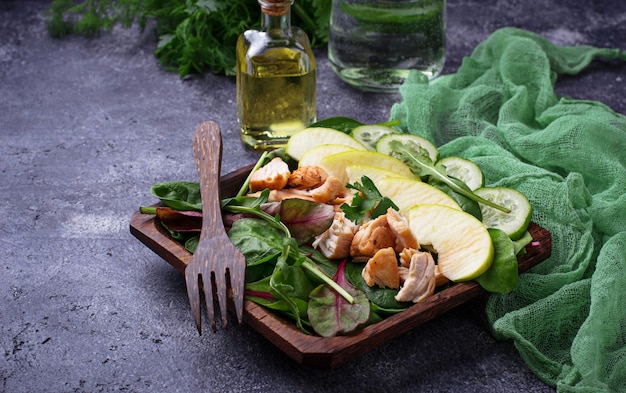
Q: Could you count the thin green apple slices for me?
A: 6